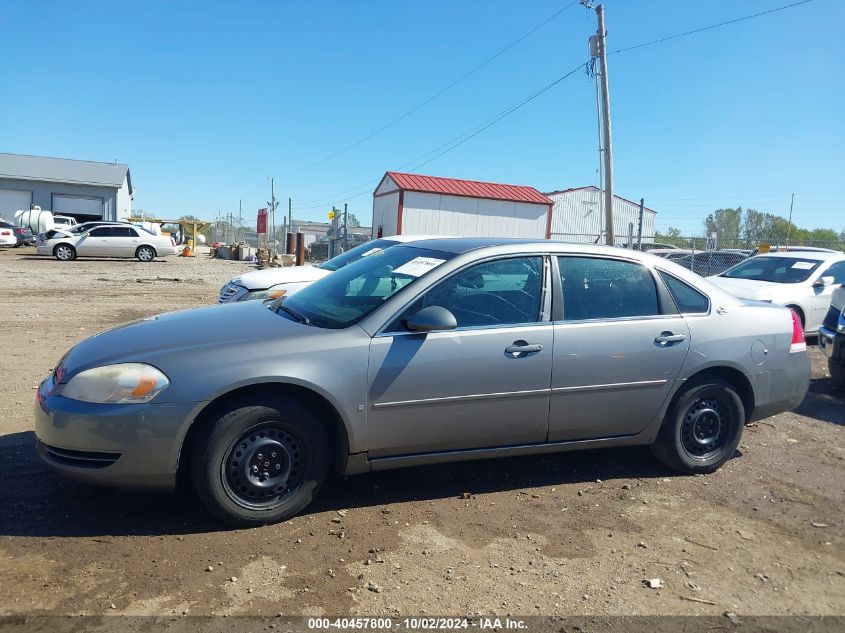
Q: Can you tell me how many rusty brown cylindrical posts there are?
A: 2